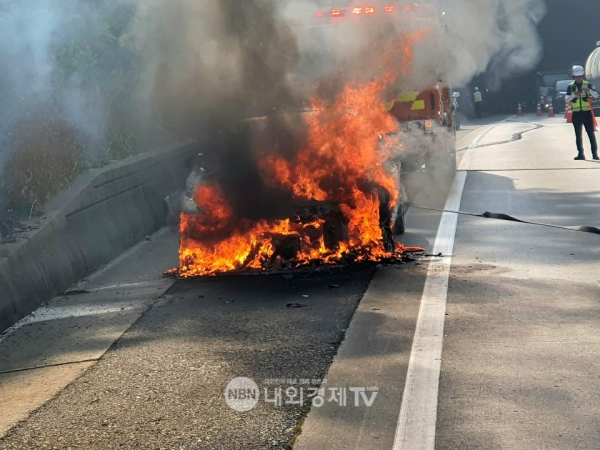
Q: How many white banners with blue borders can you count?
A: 0